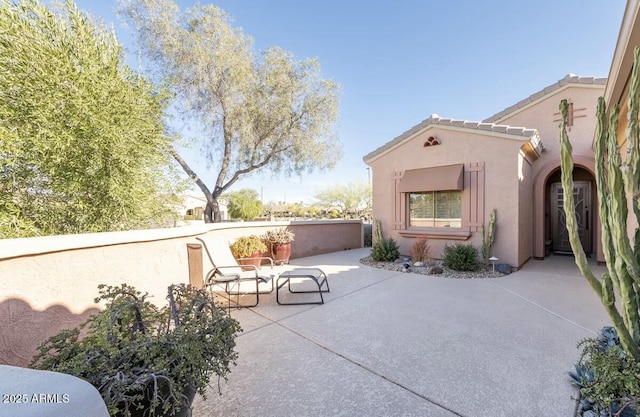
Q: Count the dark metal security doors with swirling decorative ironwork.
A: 1